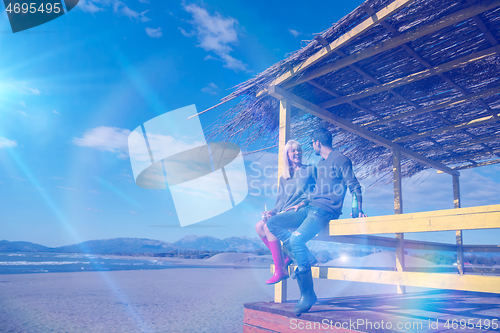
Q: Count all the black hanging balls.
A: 0